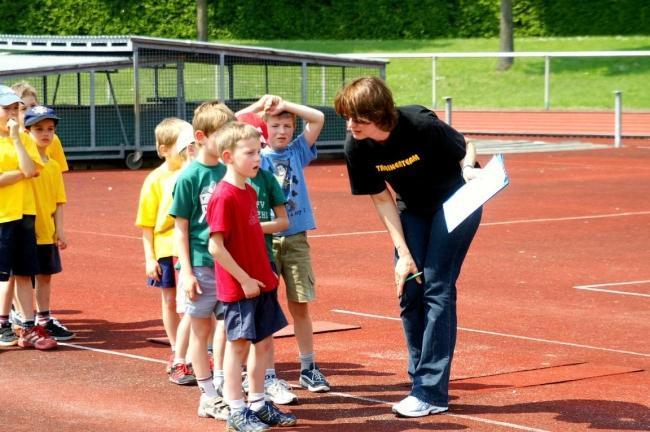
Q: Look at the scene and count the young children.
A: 9